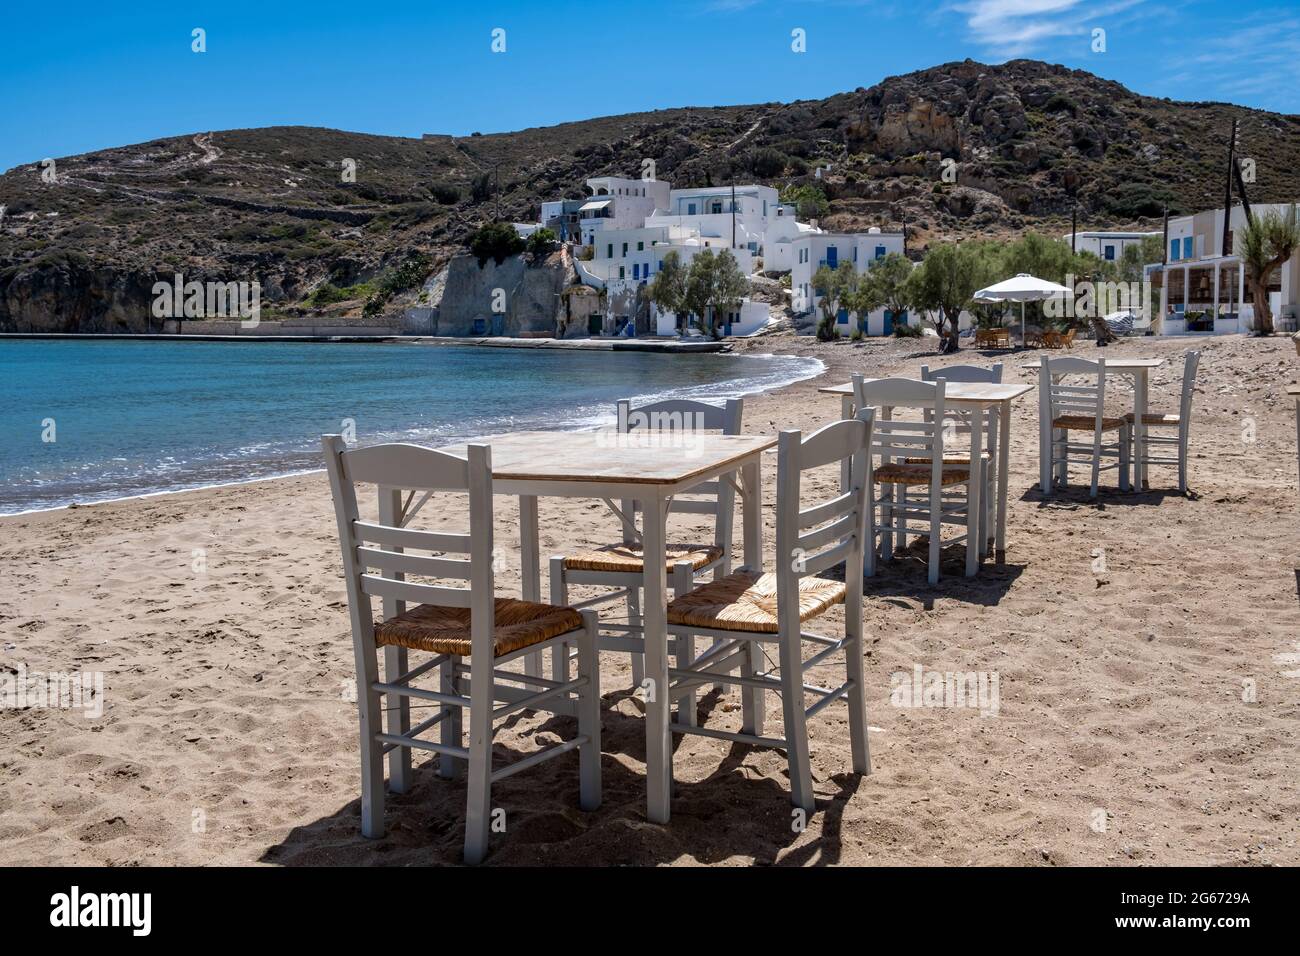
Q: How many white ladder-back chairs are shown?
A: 7